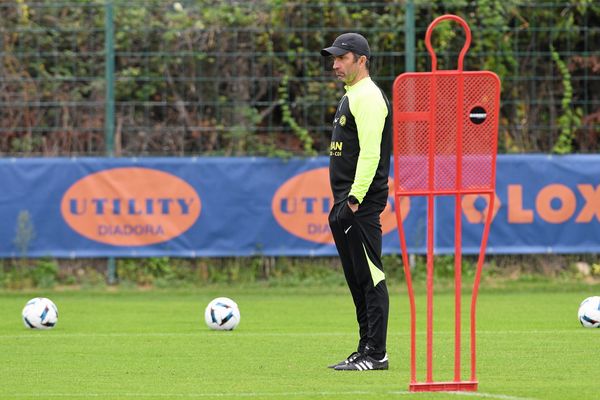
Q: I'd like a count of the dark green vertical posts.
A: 2